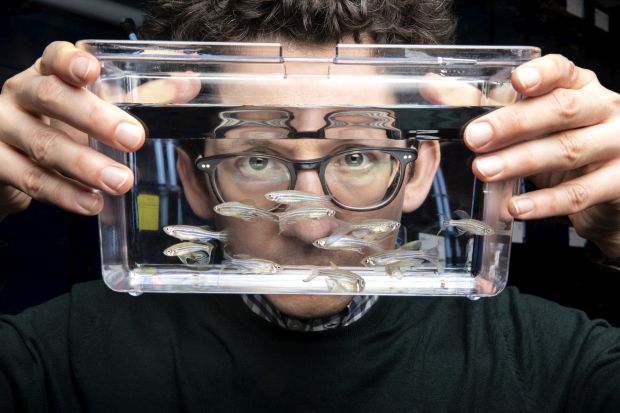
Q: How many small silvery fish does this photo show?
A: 11